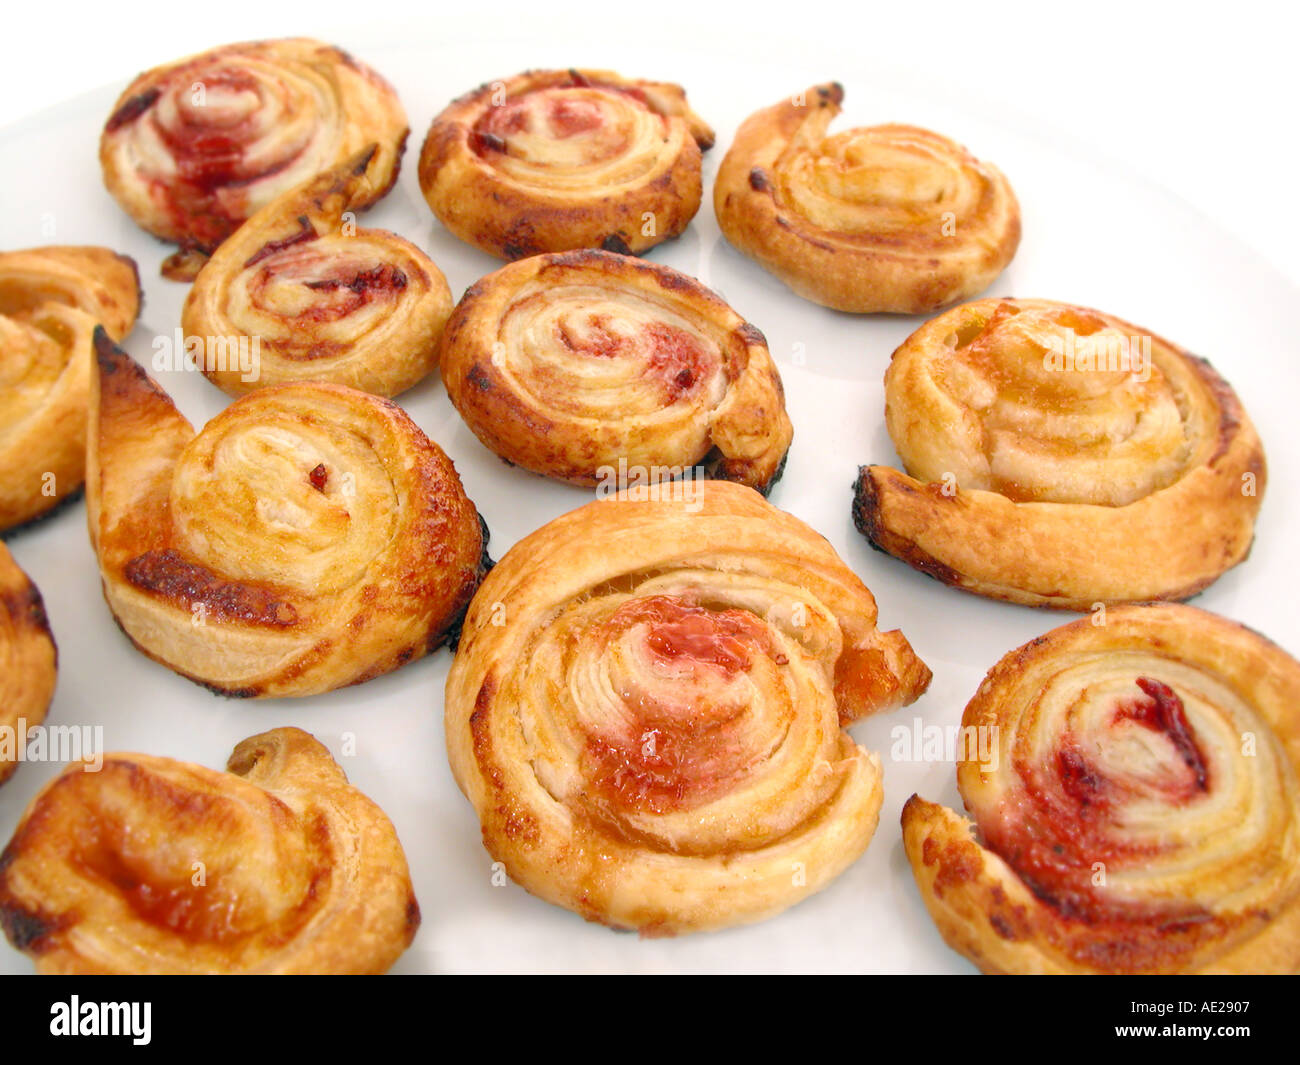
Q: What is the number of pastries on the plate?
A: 12